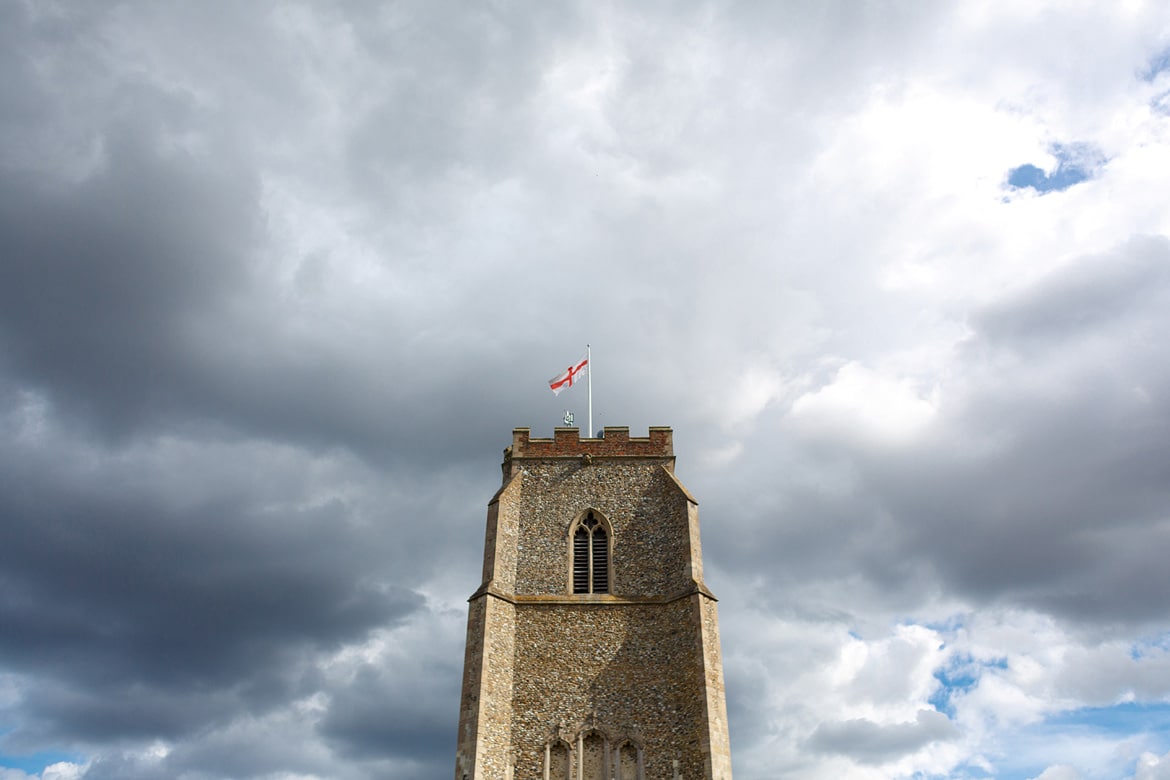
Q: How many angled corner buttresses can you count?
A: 2